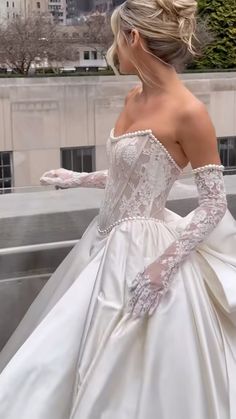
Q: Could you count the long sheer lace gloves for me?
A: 2